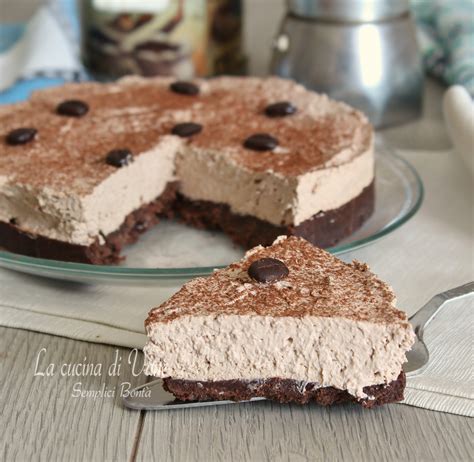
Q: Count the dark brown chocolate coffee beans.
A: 8